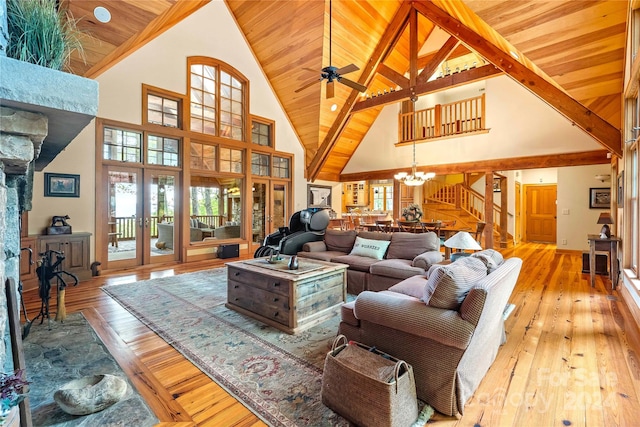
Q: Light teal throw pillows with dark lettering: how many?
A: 1